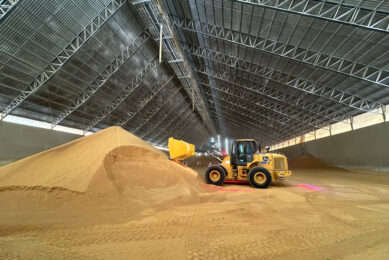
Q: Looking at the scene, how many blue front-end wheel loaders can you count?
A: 0